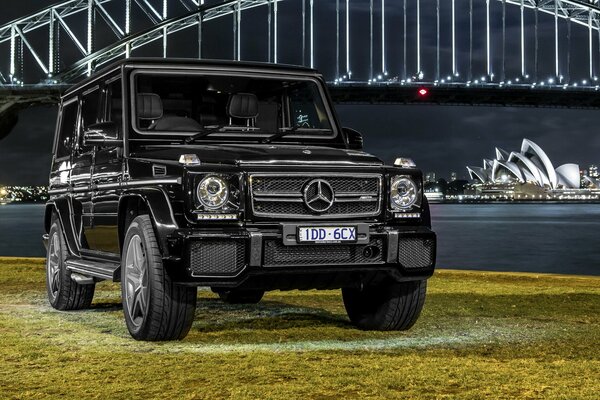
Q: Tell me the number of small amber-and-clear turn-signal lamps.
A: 2